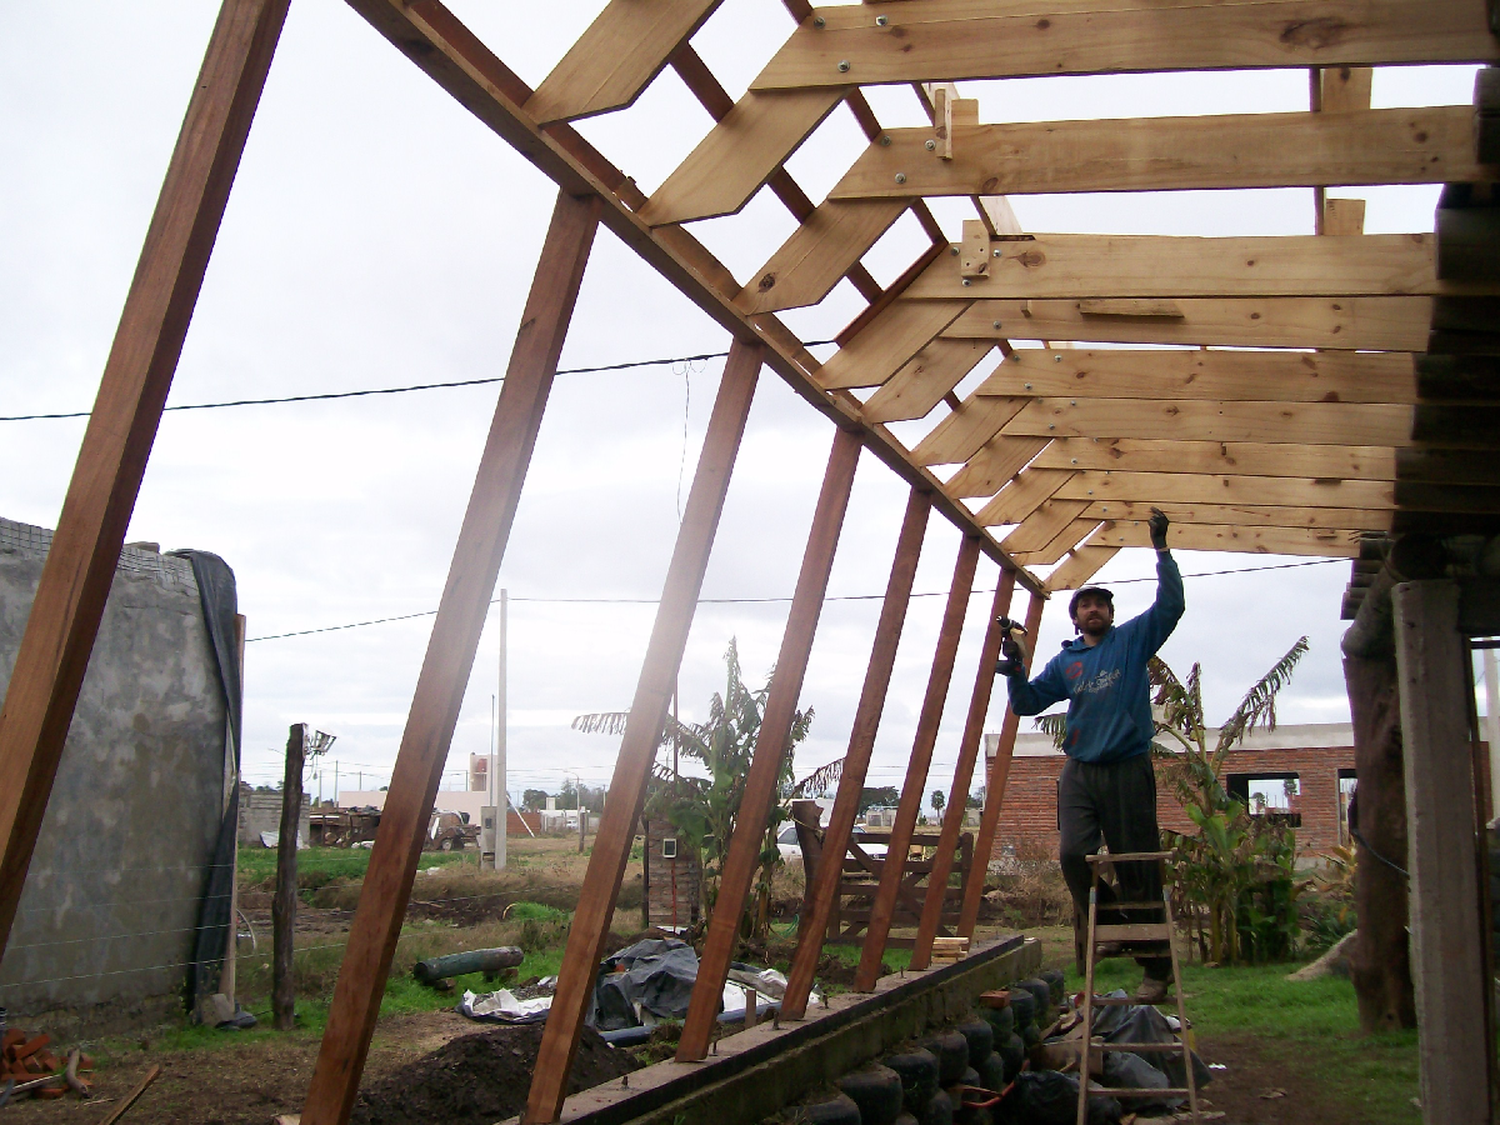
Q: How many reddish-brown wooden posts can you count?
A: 8